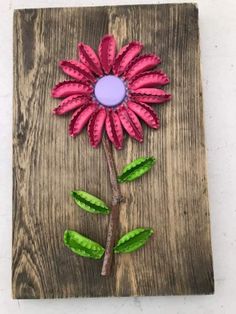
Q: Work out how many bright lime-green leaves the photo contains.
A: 4